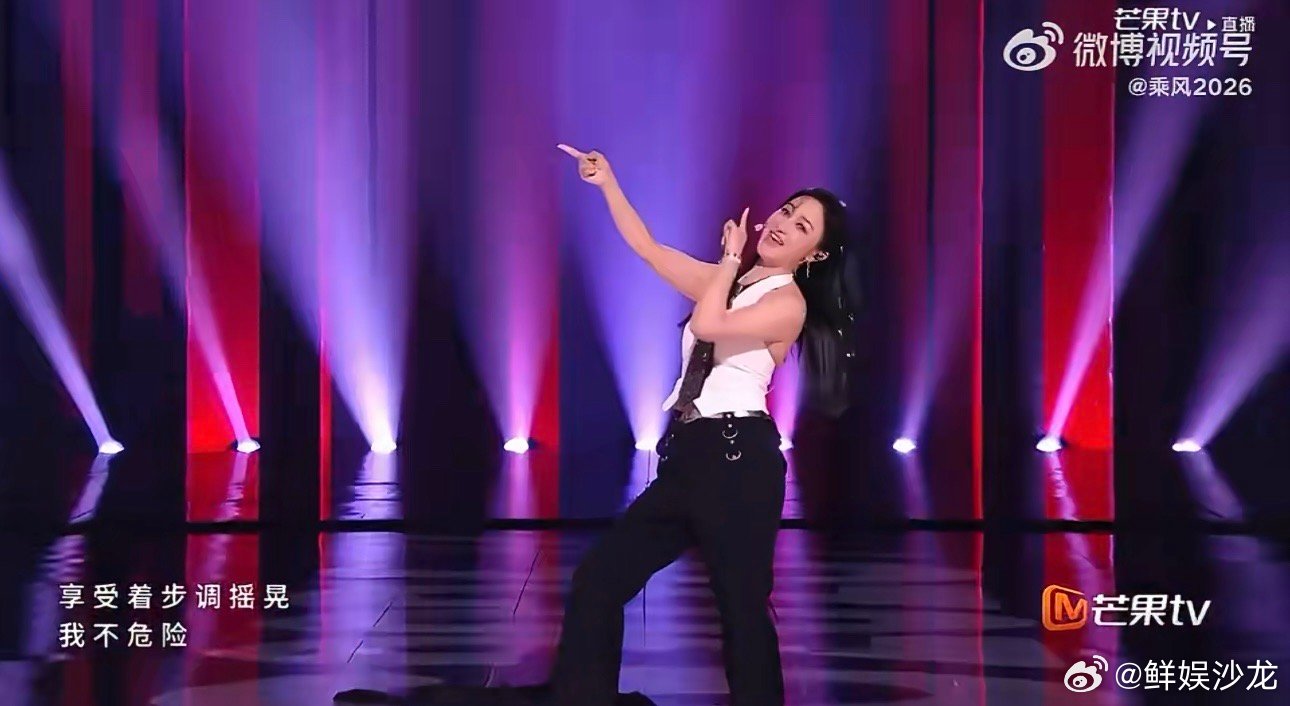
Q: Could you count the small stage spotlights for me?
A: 9